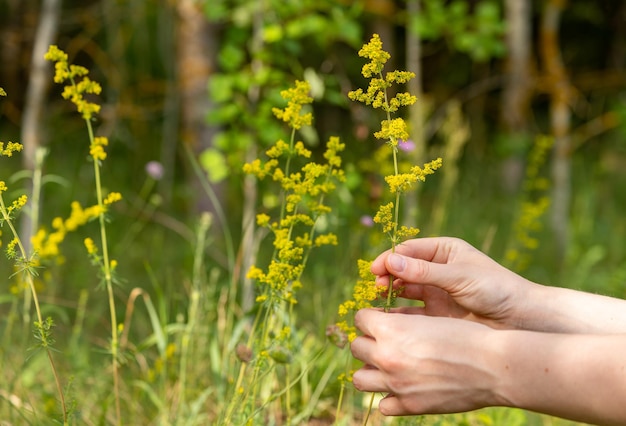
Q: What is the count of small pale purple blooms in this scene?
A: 3